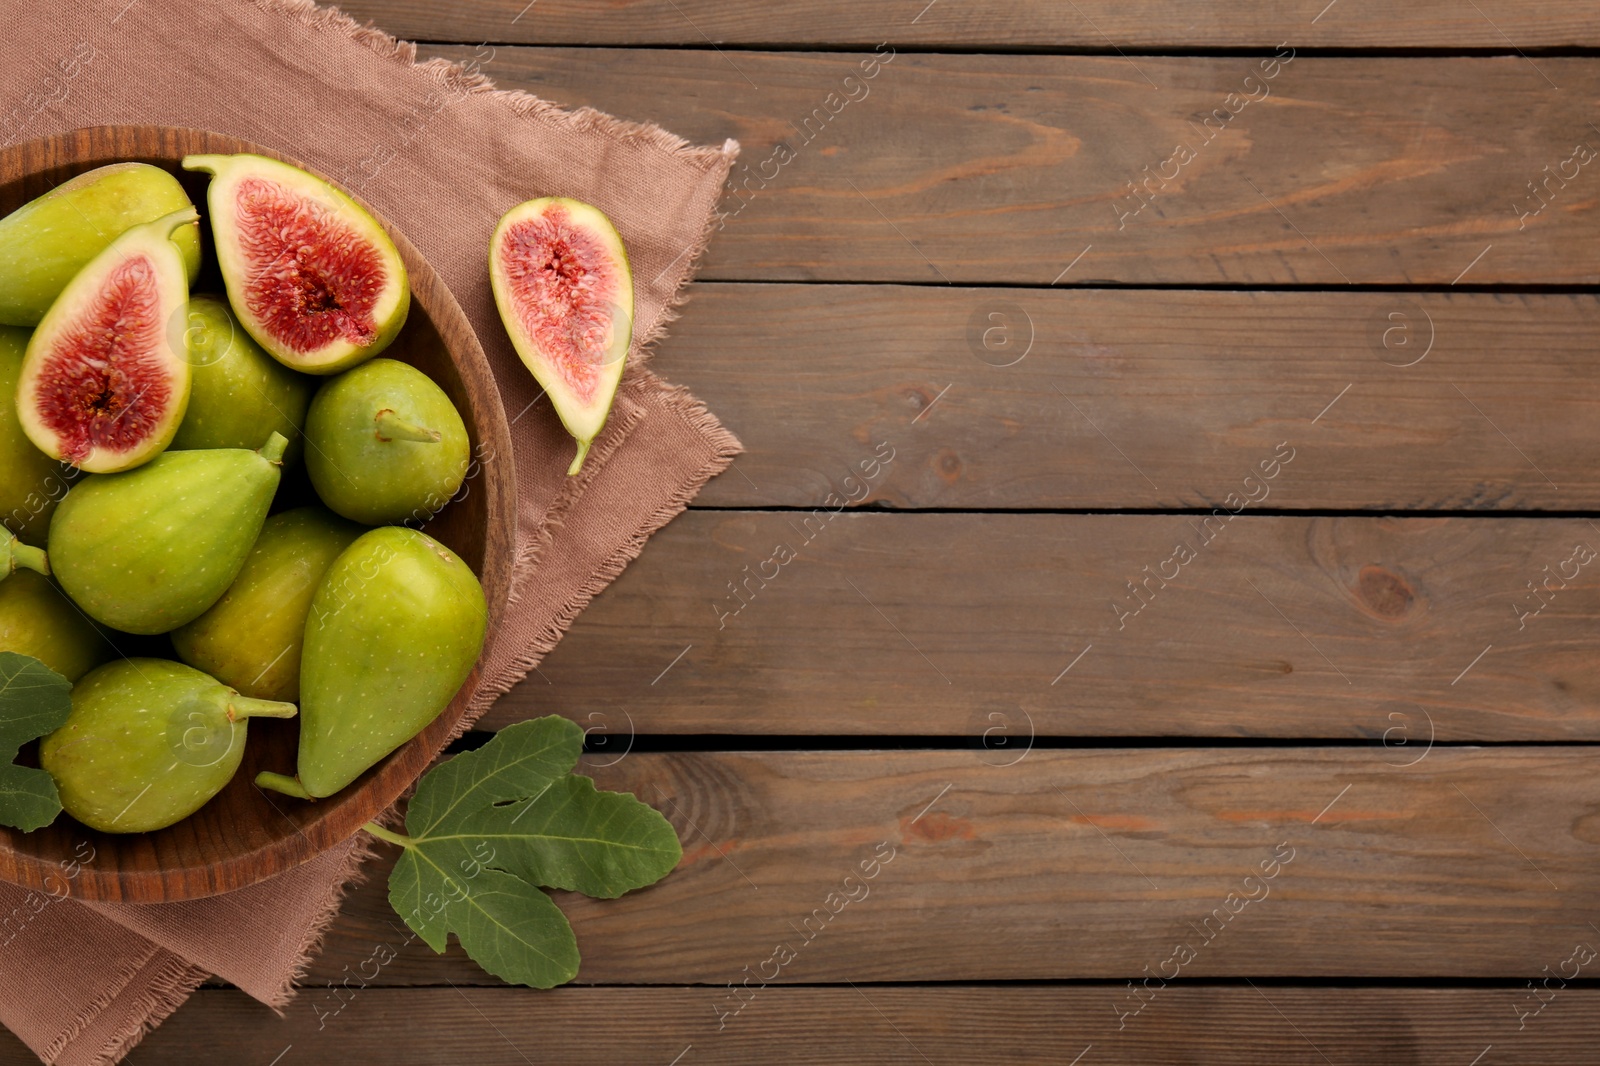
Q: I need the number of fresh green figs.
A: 13